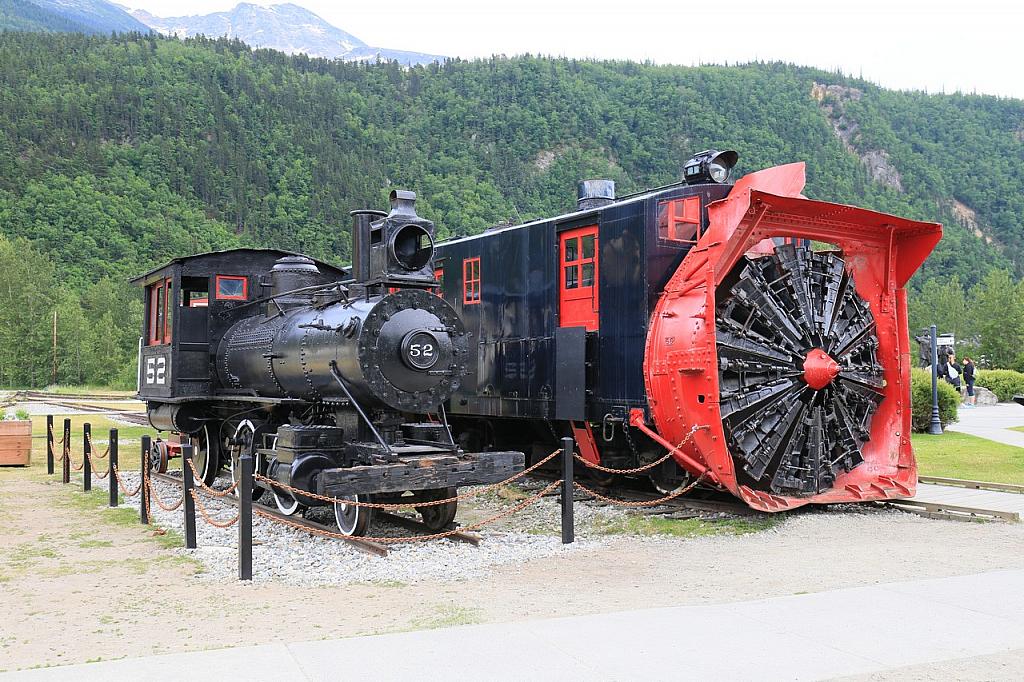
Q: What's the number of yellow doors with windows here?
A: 0